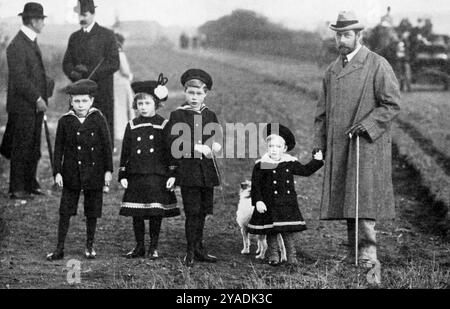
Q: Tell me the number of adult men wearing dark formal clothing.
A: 2